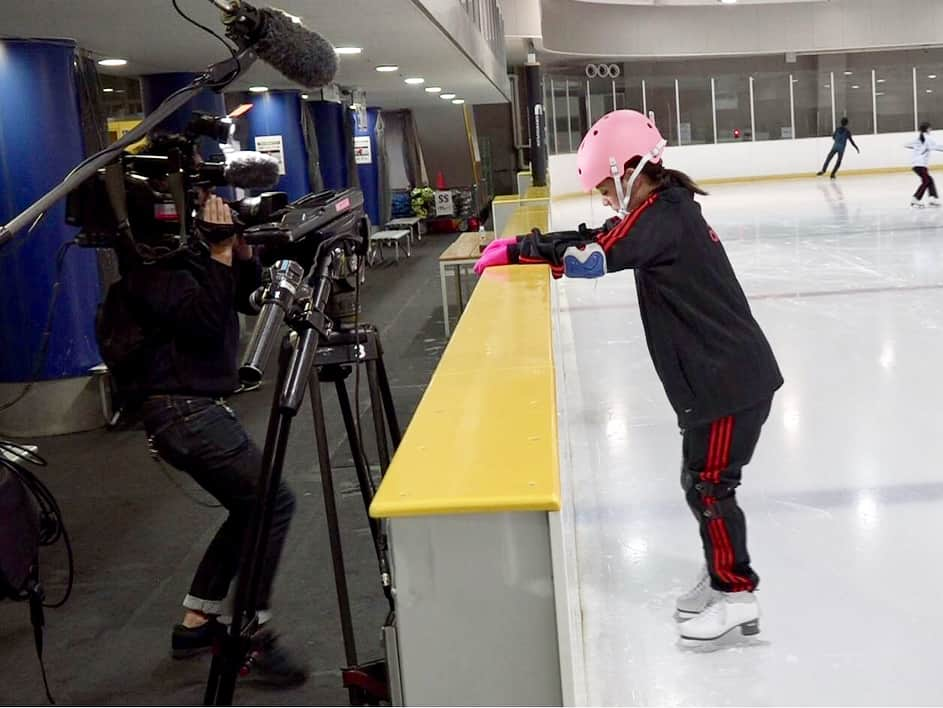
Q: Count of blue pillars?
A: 5